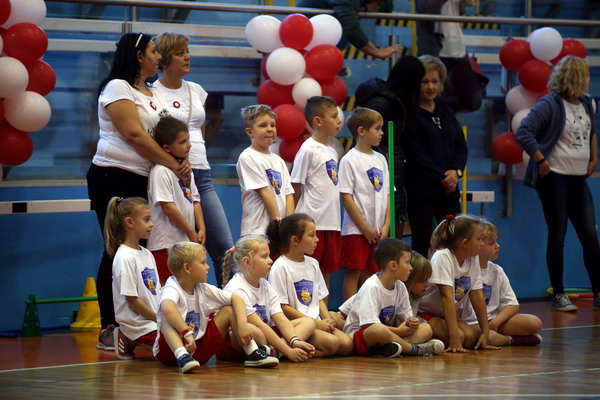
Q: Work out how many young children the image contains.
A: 12